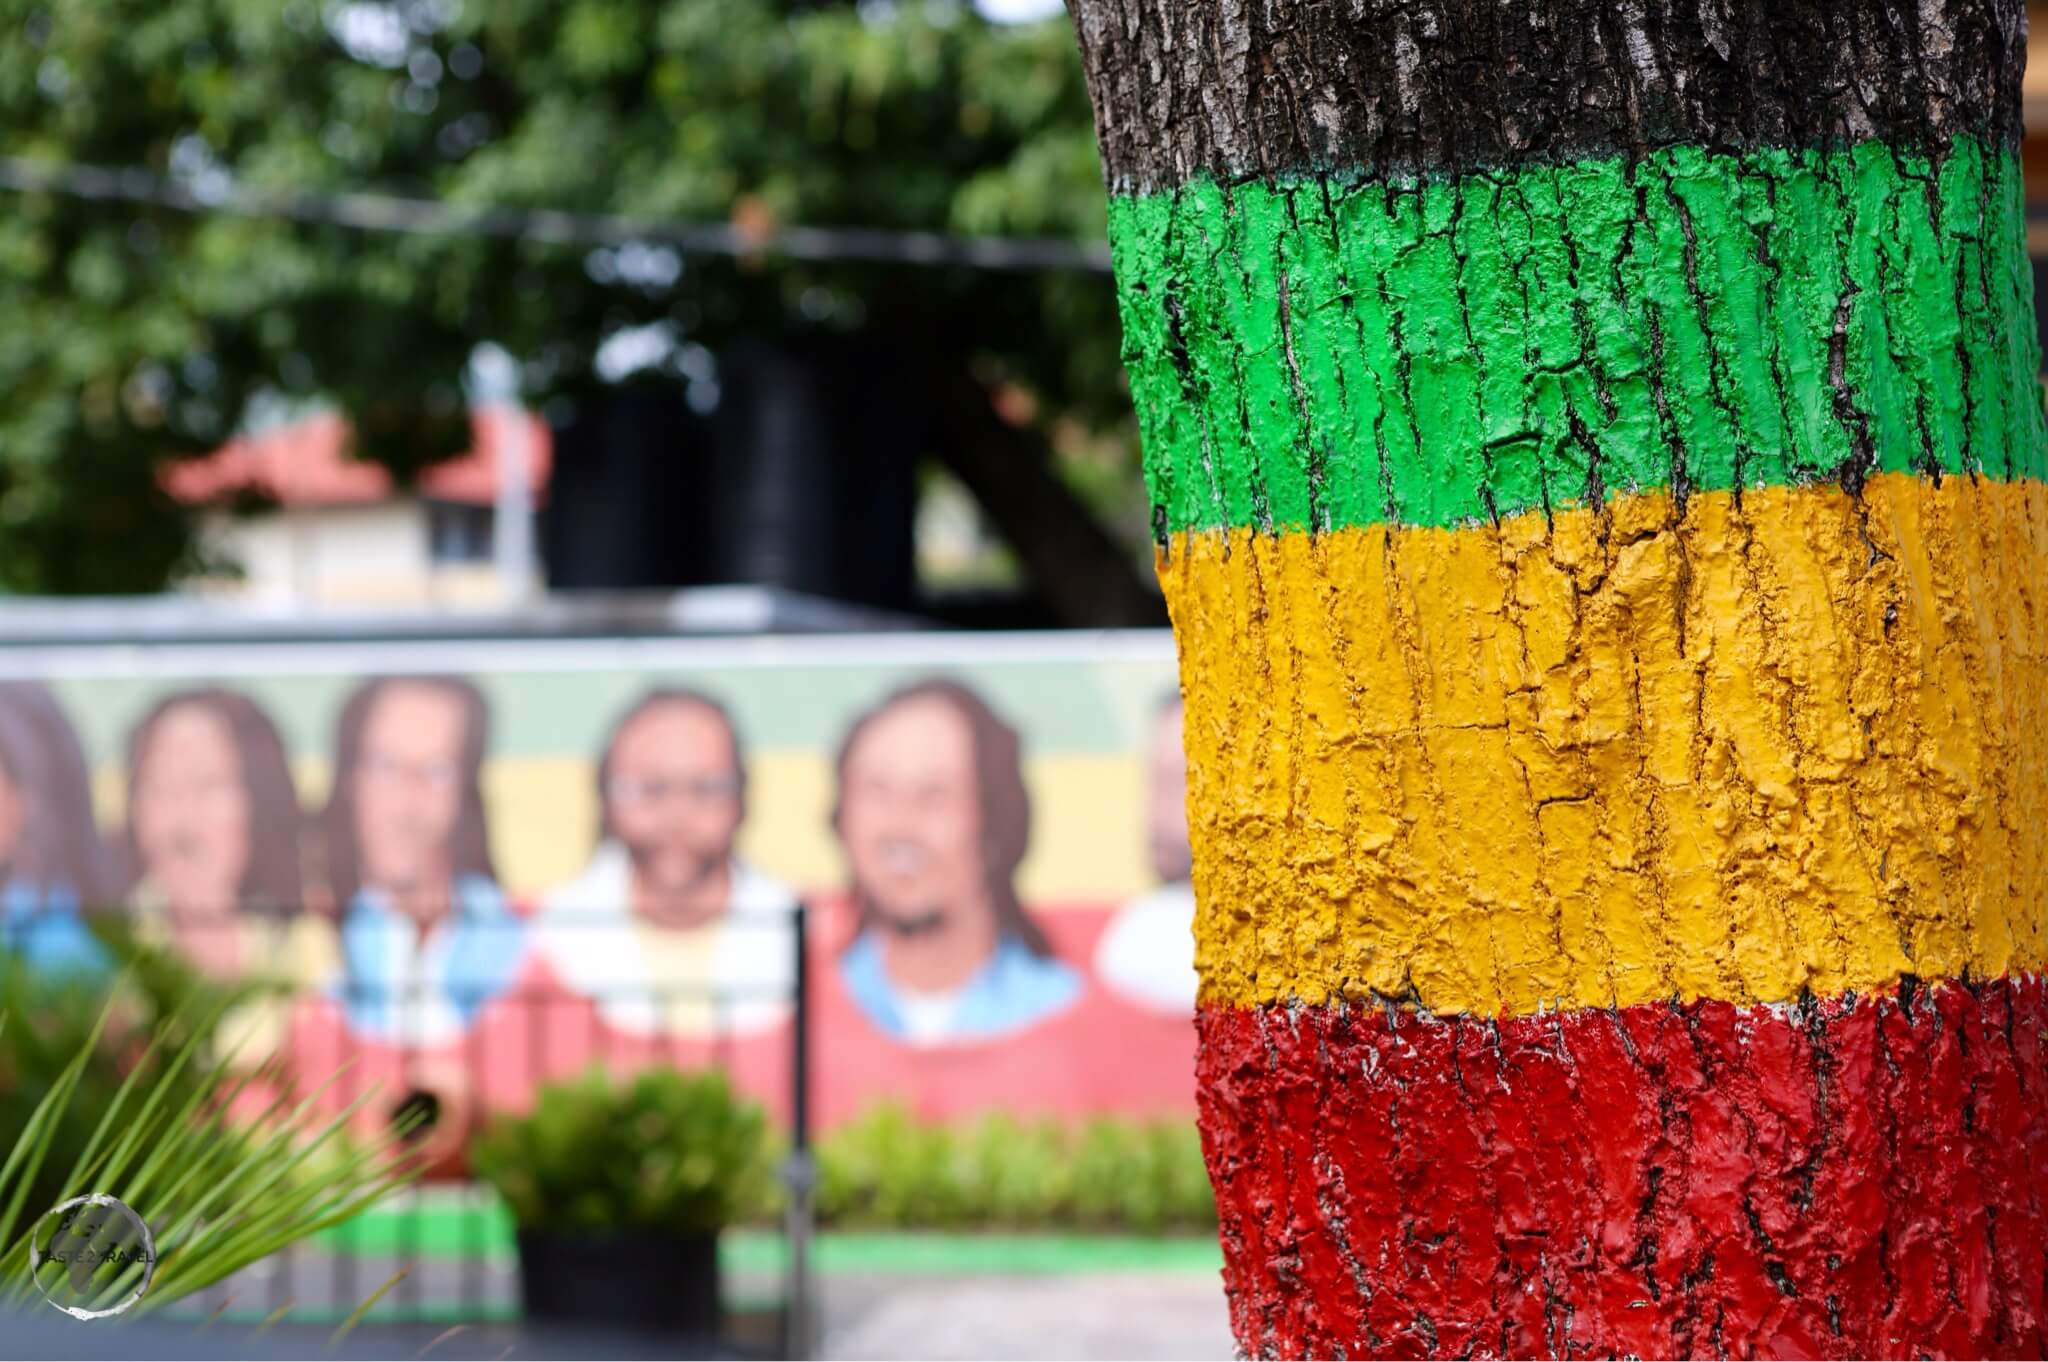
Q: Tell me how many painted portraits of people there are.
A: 6